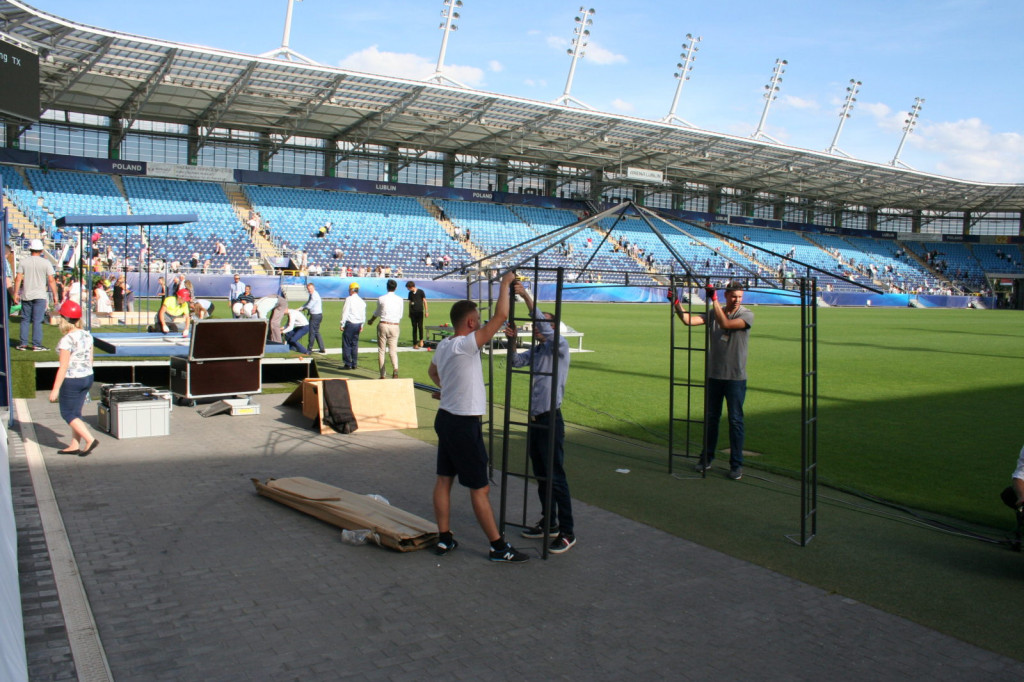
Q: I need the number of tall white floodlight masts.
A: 7